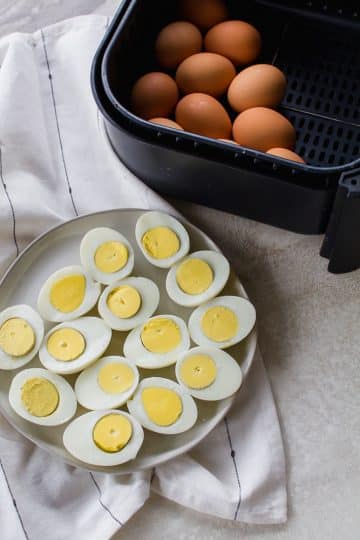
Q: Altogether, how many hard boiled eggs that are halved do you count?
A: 14